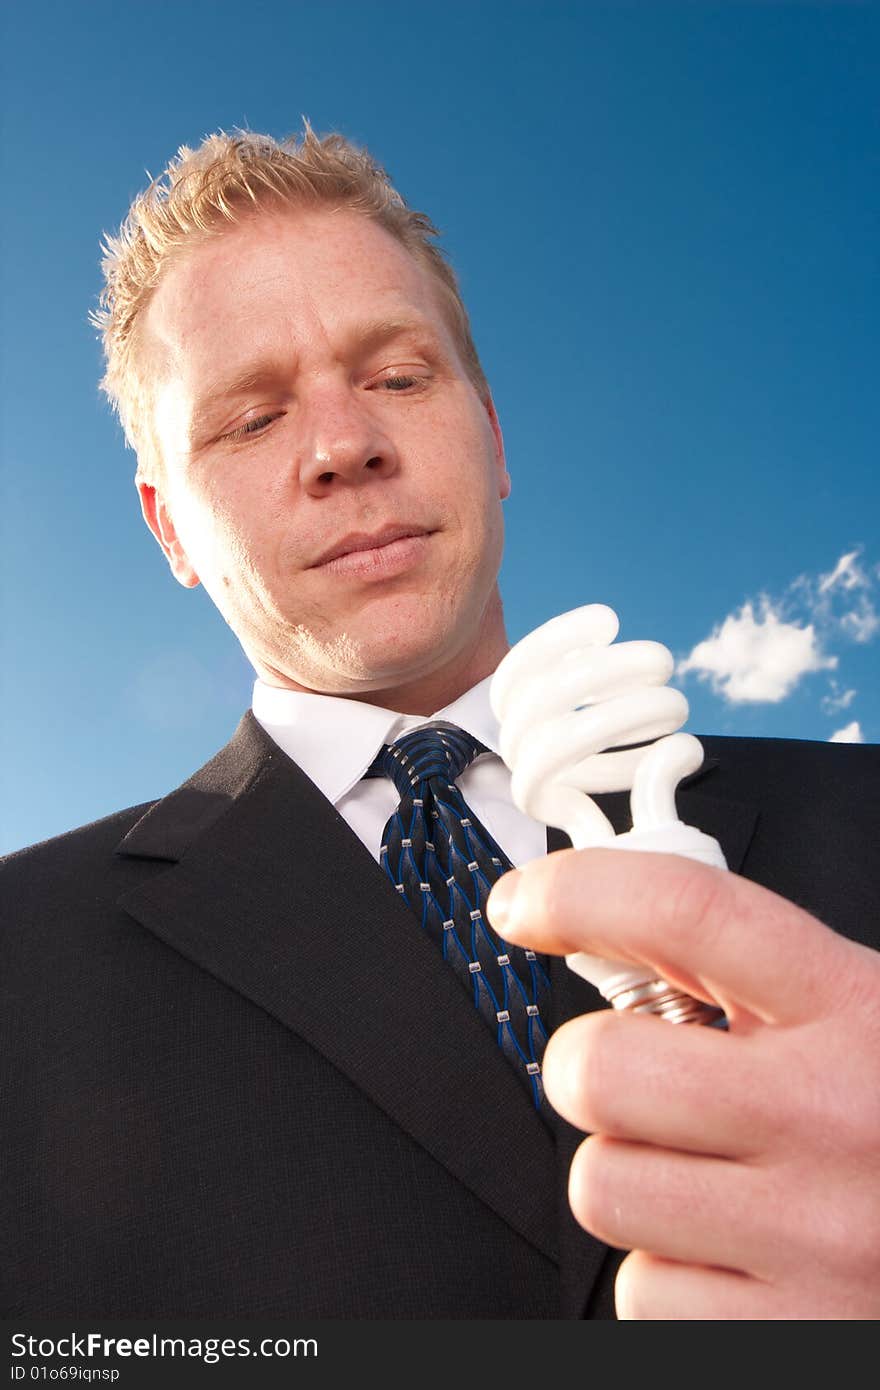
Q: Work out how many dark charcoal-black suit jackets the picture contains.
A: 1